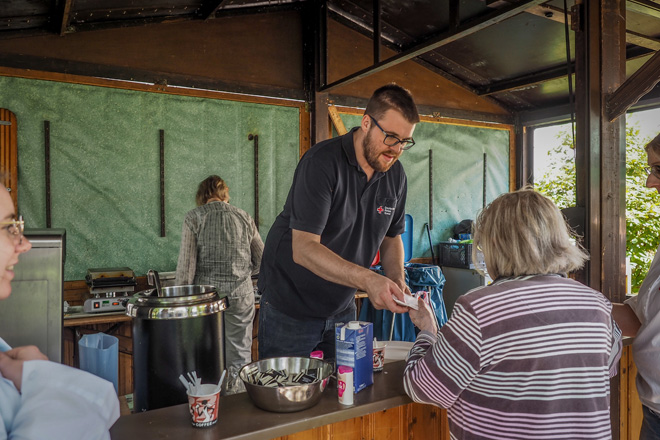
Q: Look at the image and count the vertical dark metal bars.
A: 5